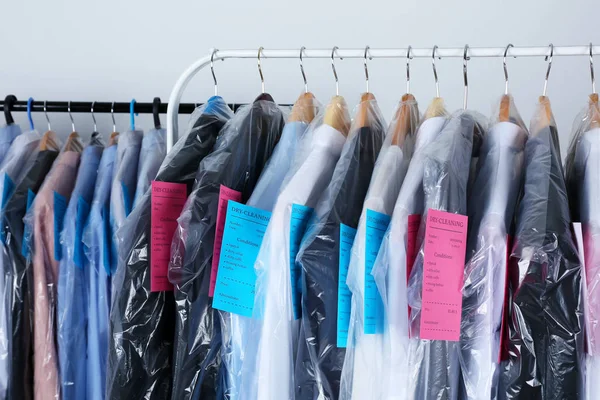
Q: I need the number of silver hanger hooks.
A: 15